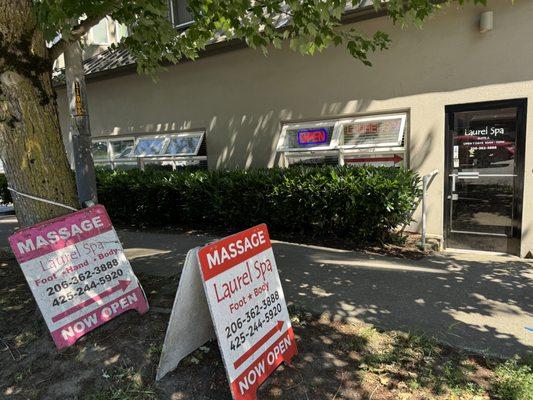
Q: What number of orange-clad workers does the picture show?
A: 0